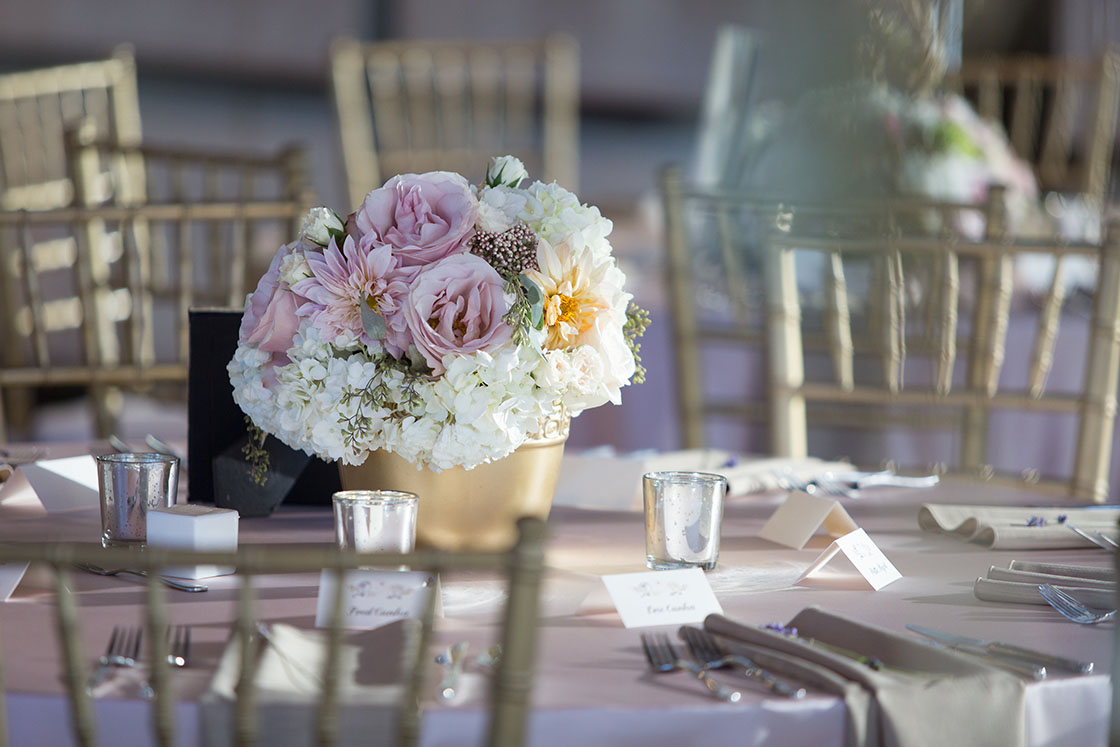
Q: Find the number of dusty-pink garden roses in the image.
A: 3